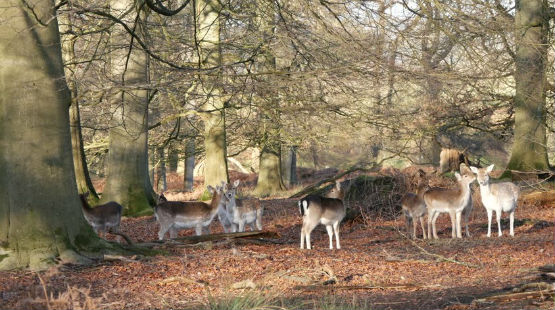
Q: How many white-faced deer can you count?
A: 1